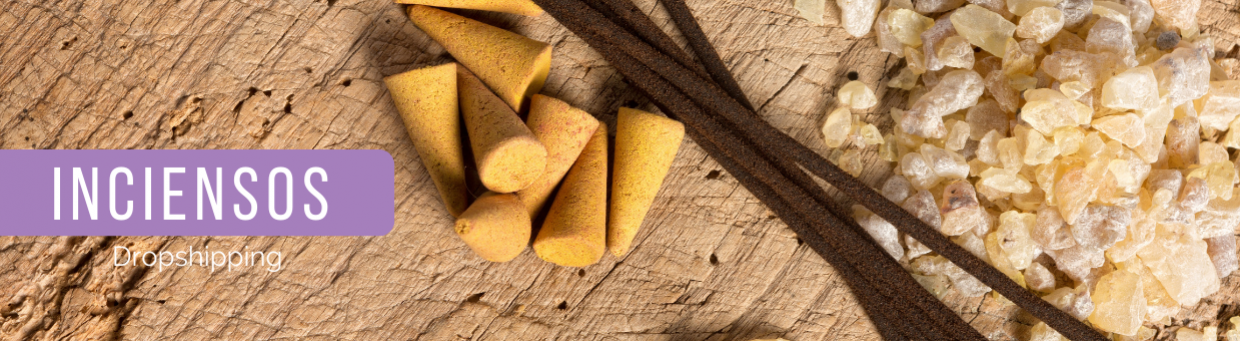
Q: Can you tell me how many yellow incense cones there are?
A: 8